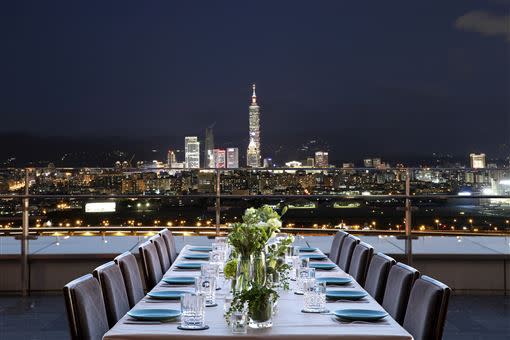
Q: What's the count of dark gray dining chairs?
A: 12